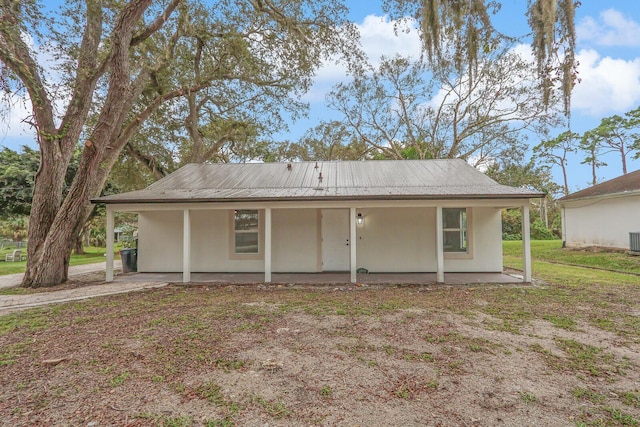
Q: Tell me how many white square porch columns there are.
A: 6